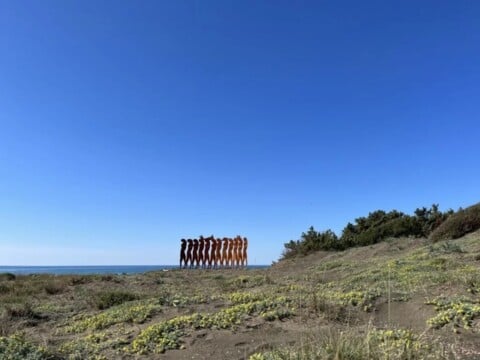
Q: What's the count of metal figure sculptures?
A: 12